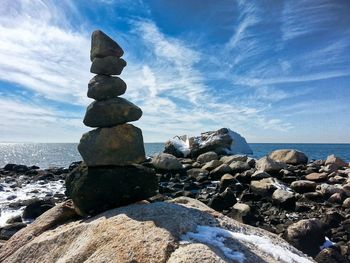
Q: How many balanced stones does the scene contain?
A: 6